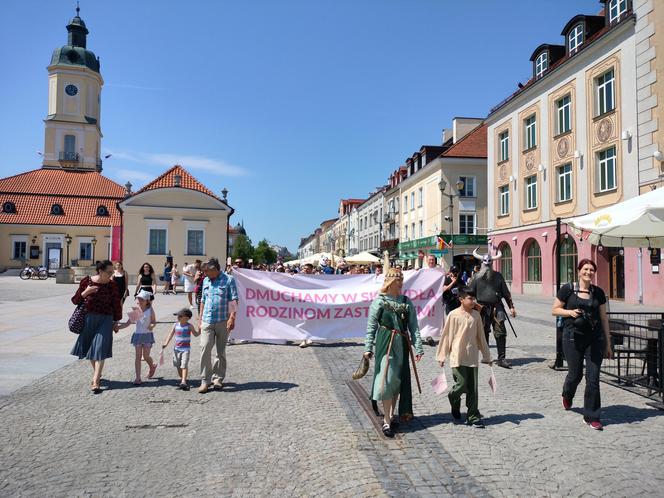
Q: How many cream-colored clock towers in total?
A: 1